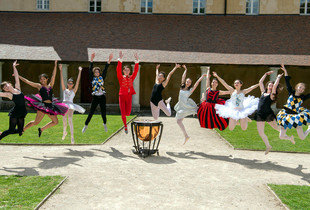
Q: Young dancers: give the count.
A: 11